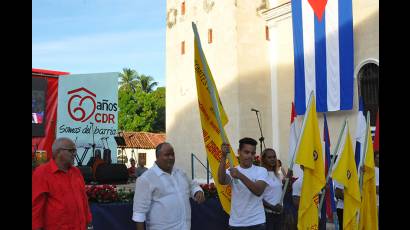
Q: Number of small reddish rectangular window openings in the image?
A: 4